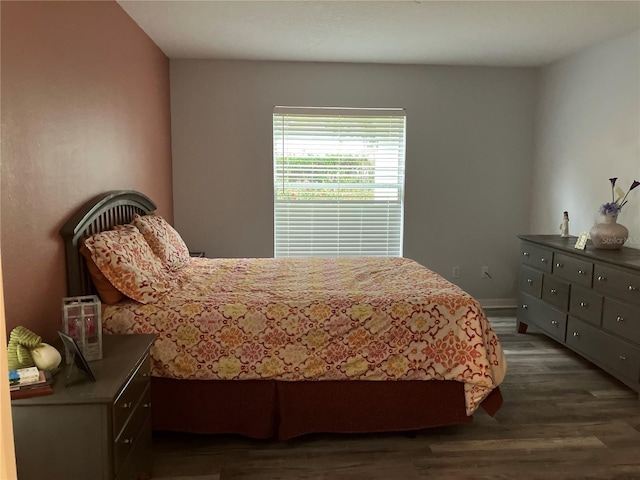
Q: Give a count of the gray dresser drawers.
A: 9